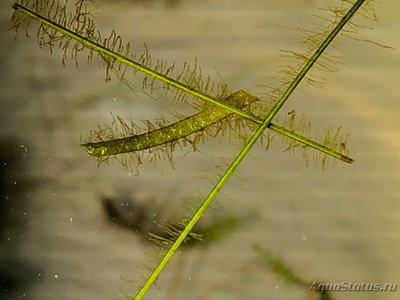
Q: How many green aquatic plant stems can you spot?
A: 2